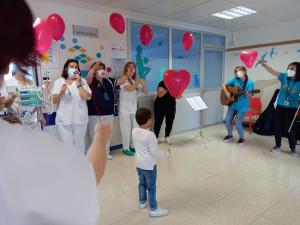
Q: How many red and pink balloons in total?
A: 7